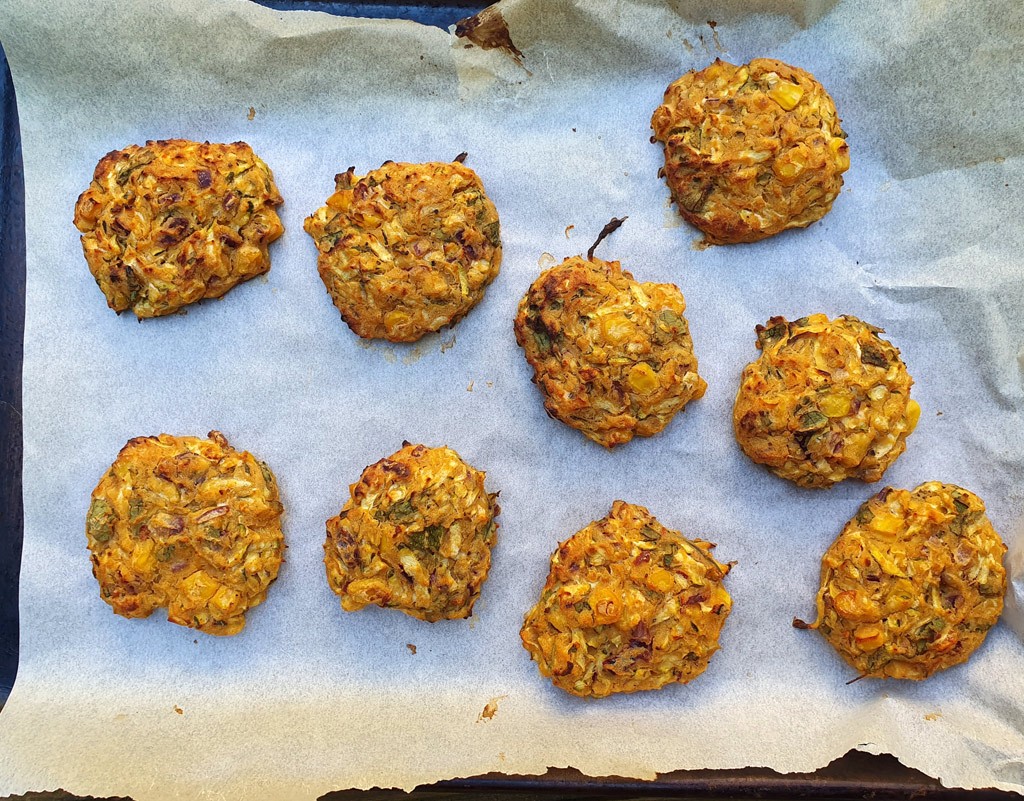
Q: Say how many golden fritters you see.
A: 9